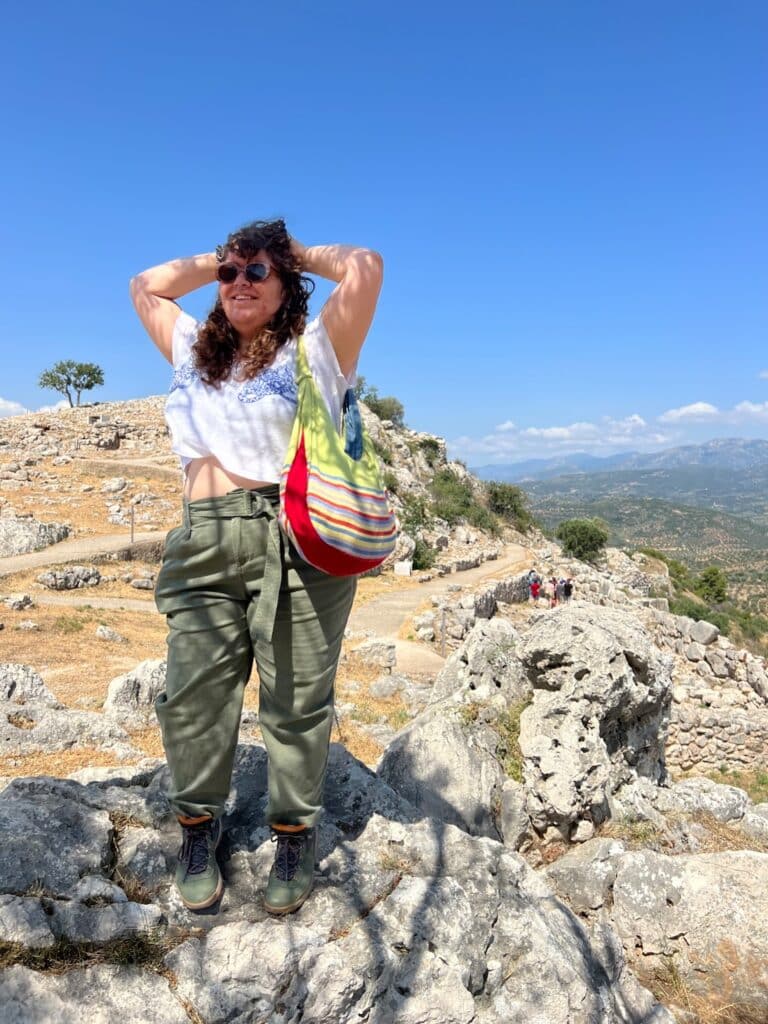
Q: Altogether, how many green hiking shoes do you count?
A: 2